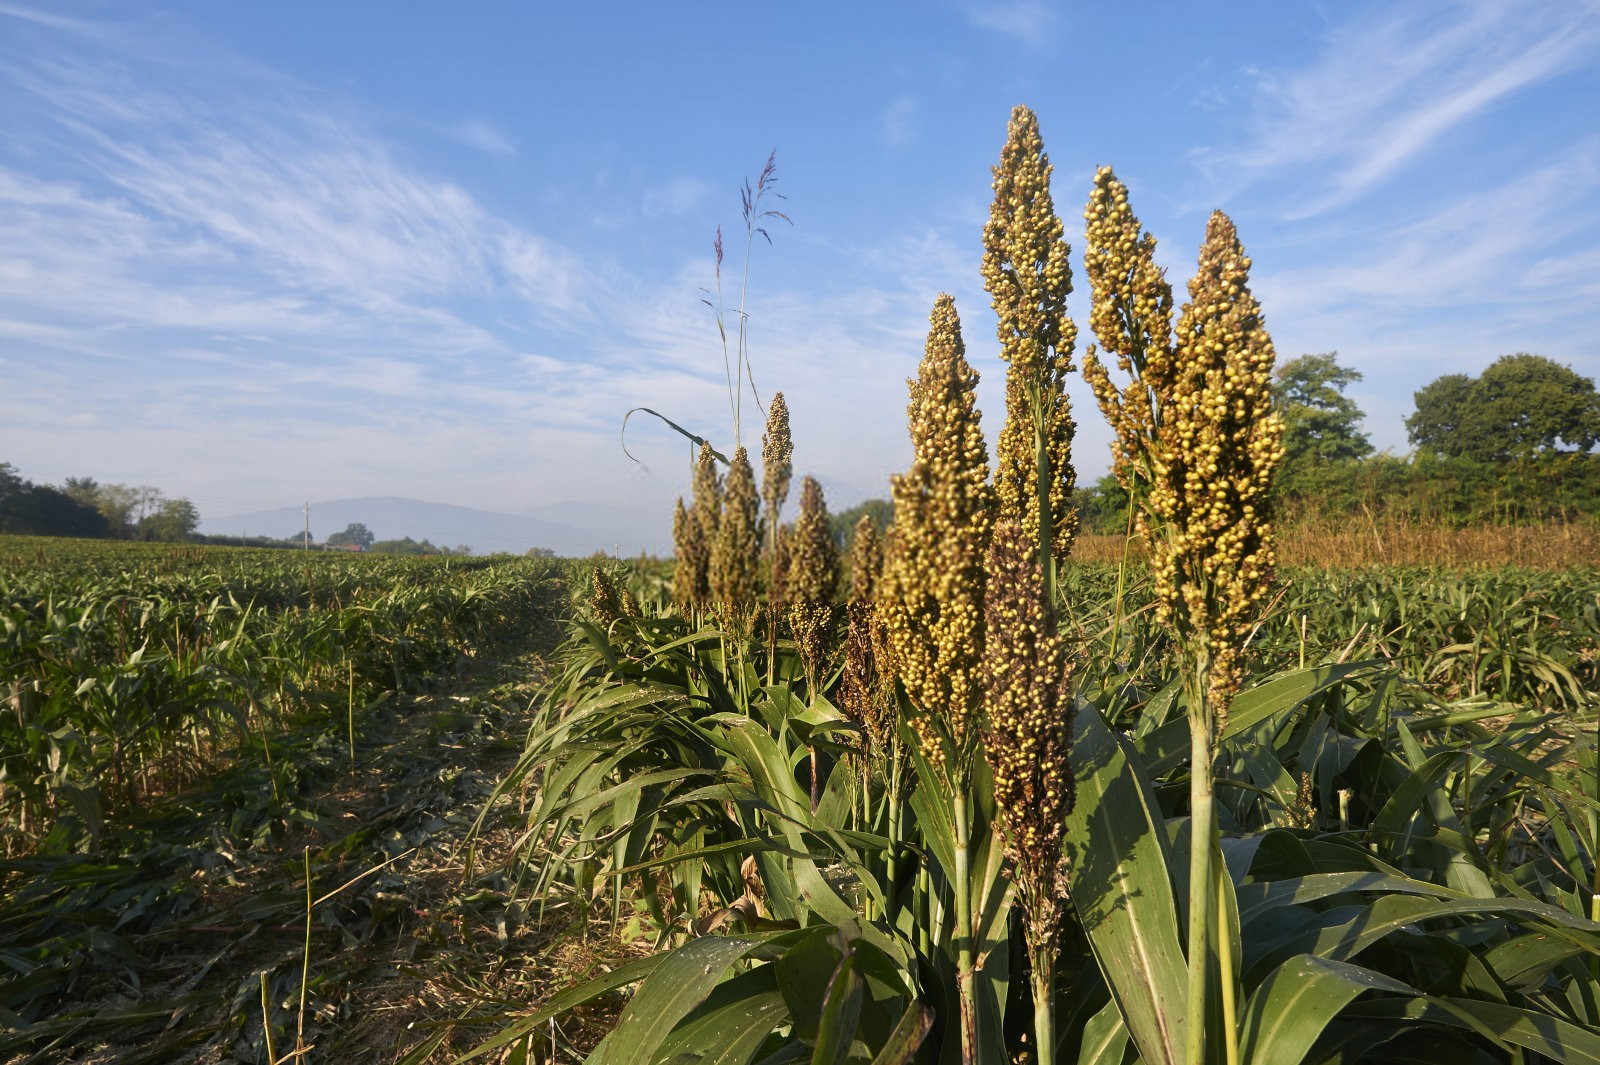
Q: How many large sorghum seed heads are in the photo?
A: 5